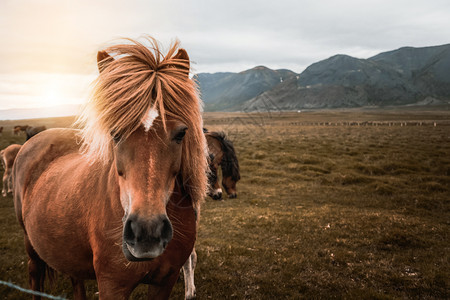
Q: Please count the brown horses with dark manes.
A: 2